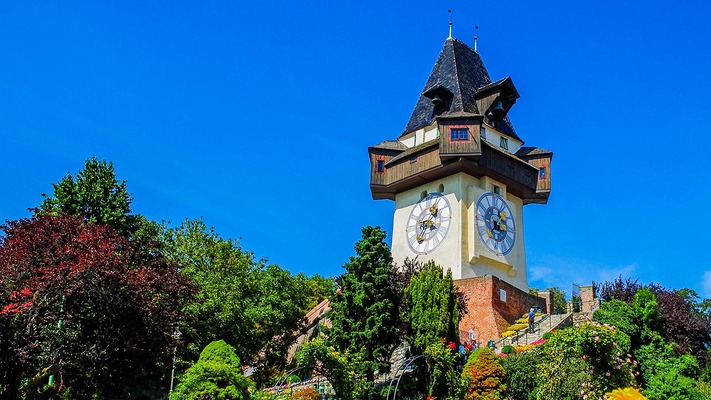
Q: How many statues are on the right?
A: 0